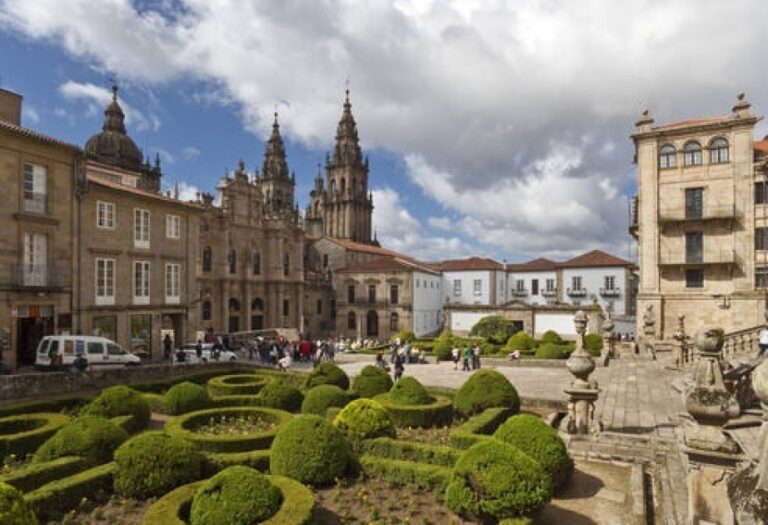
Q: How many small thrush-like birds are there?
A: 0